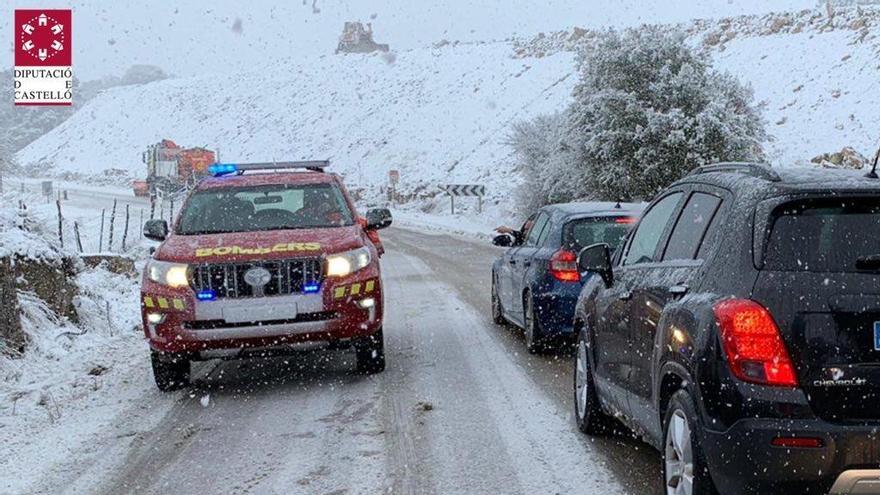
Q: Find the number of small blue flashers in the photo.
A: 2